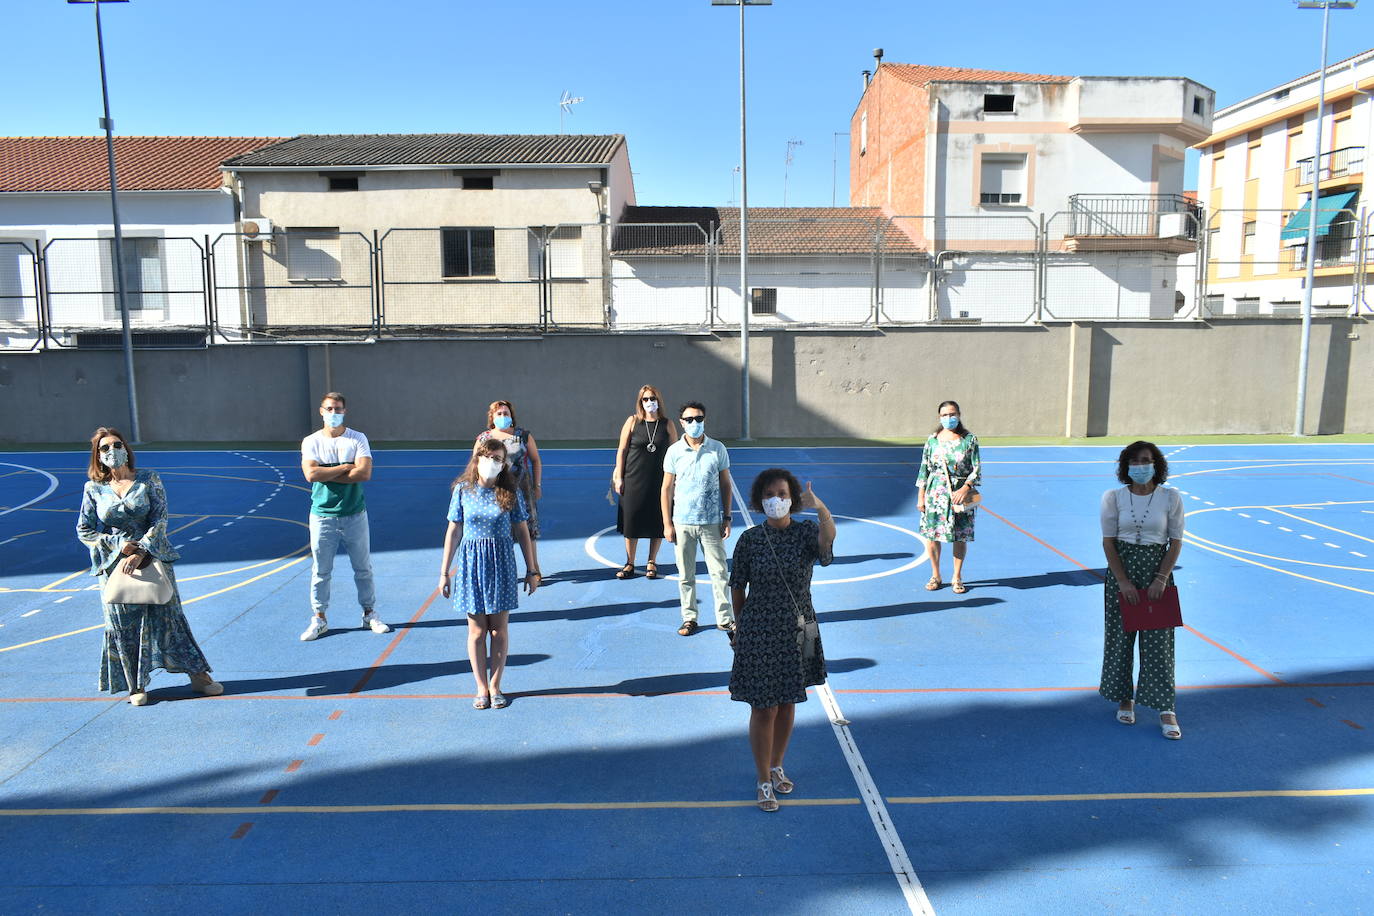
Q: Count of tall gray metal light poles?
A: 3